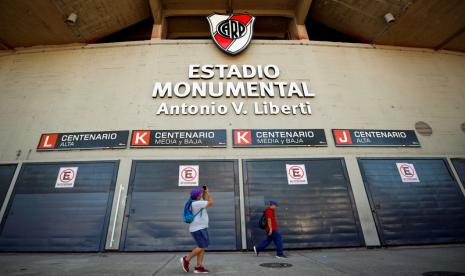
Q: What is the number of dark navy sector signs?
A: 4